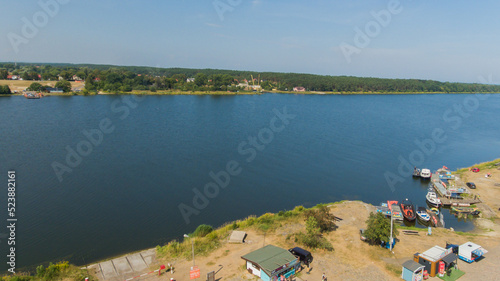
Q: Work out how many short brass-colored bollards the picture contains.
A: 0